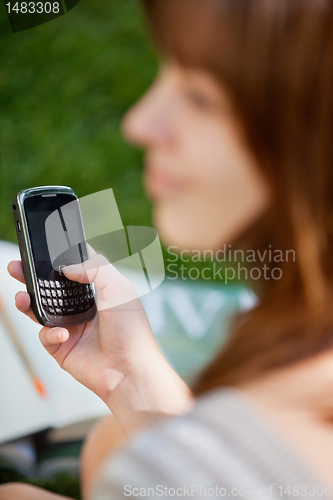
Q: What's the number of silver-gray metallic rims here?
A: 1